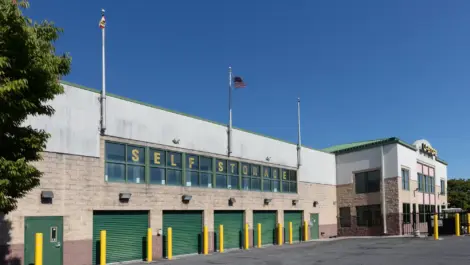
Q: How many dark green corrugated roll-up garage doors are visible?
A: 5